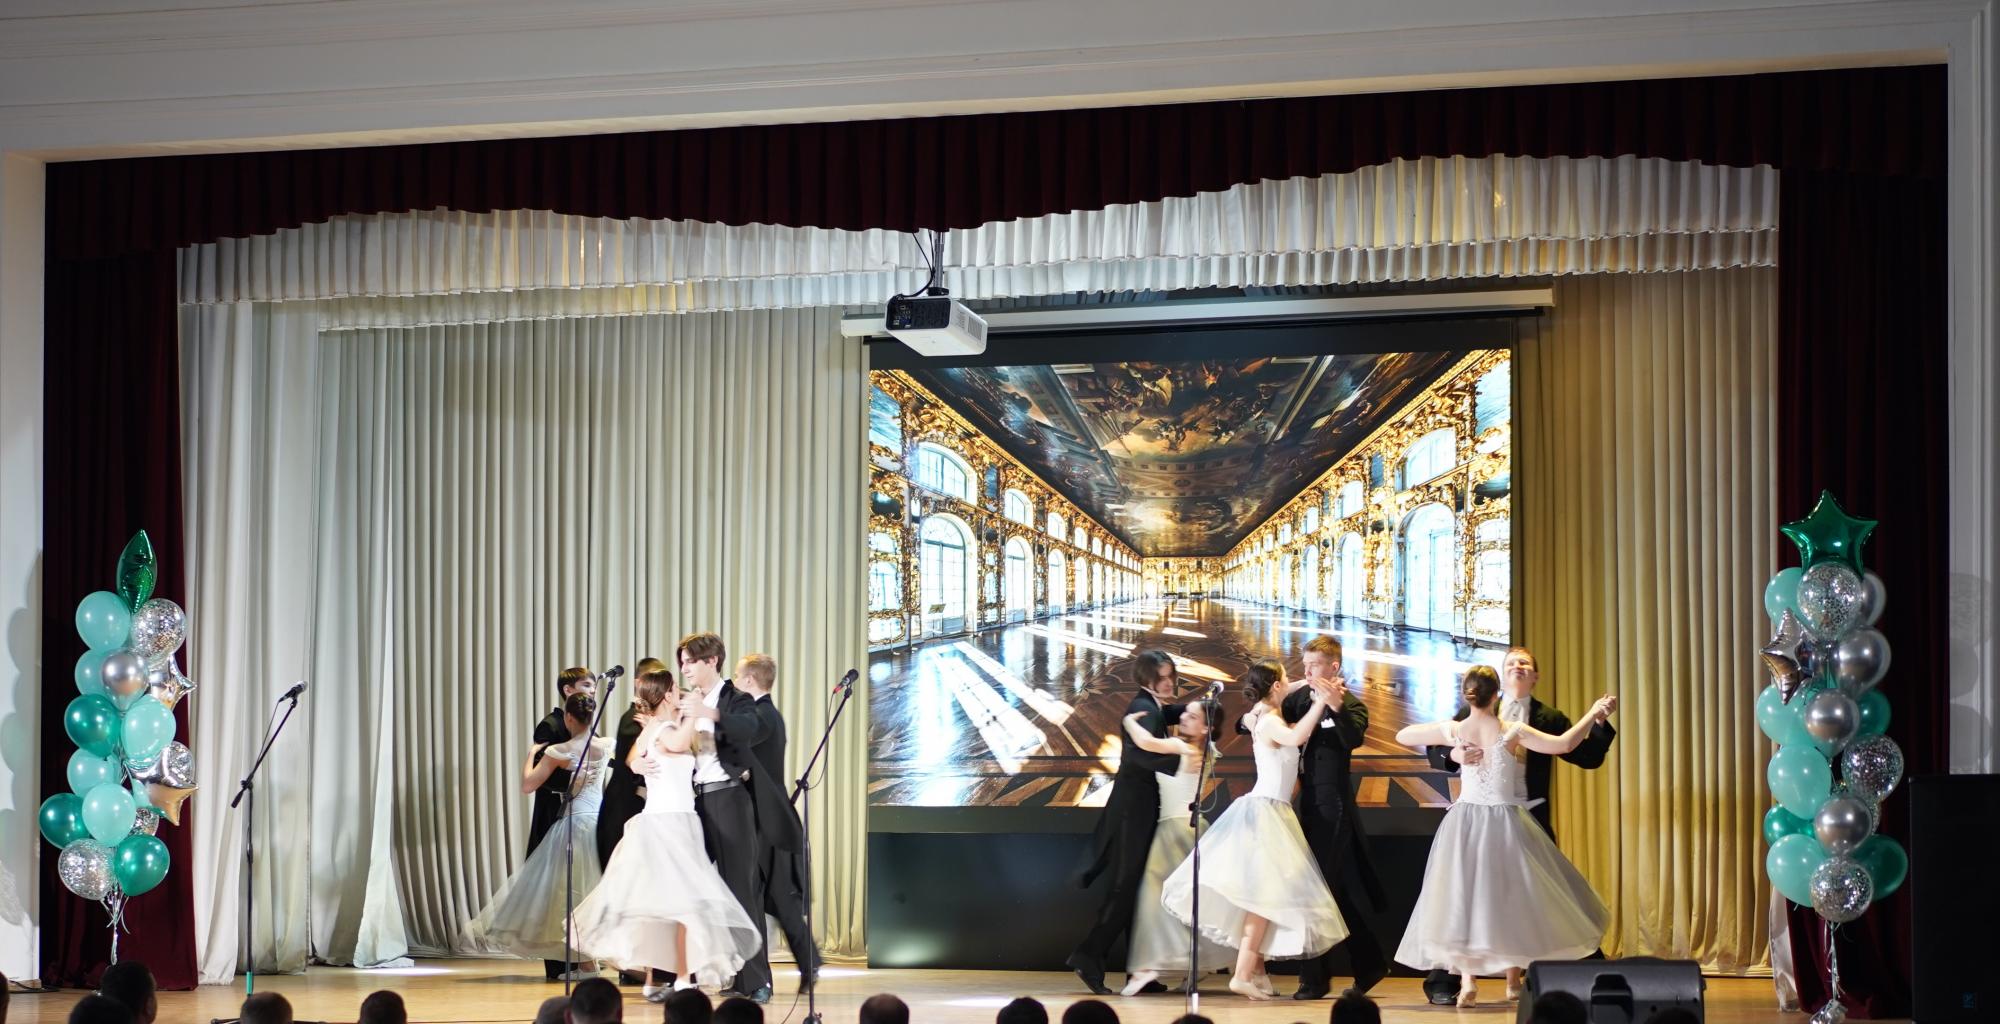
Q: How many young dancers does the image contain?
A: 12